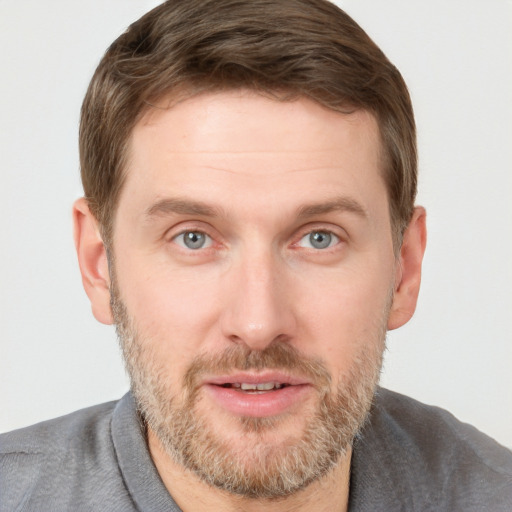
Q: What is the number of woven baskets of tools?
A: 0